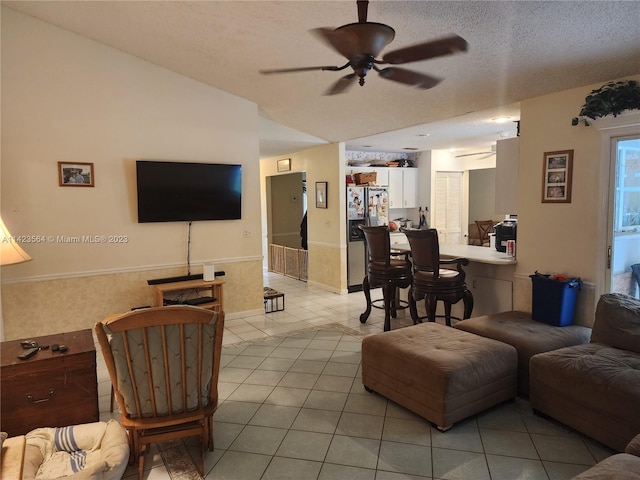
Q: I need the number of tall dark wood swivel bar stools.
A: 2